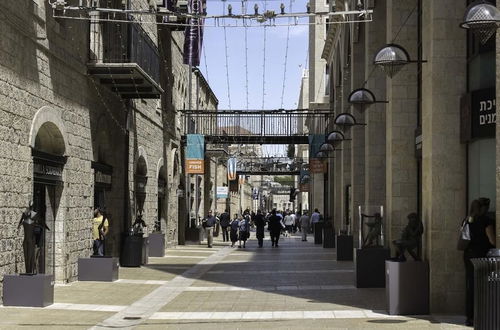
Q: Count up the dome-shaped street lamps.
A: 7